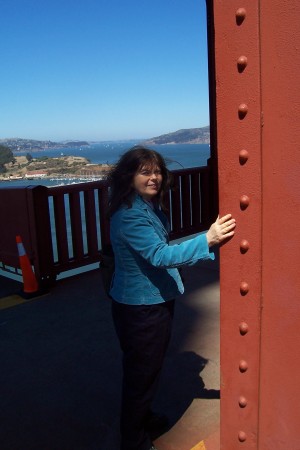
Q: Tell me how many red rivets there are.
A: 11